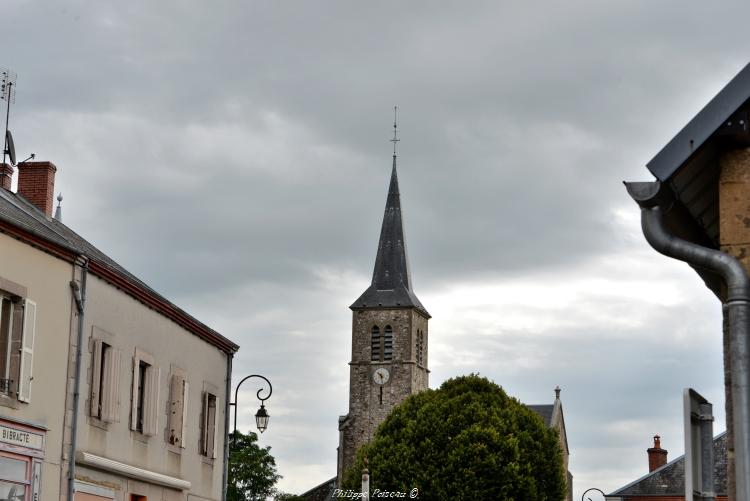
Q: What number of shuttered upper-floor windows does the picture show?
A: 5